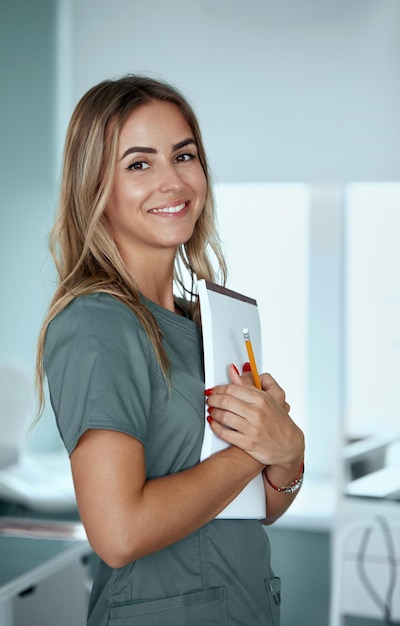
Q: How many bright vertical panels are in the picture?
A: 2